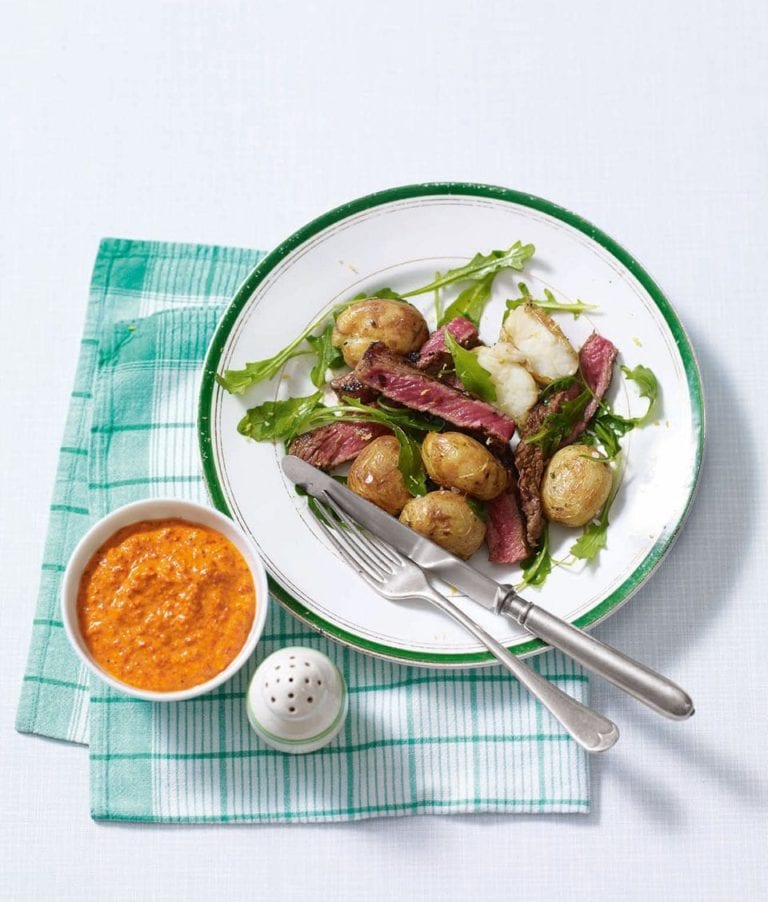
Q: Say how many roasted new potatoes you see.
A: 6